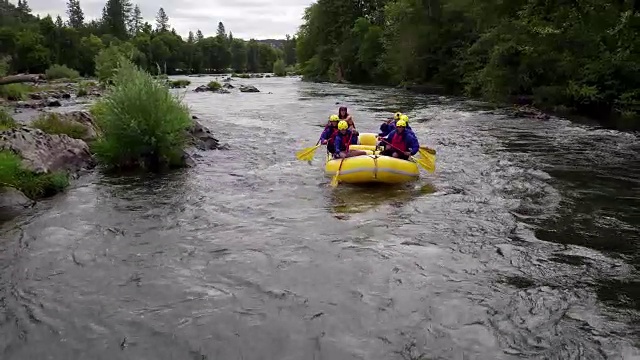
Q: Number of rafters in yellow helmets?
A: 5